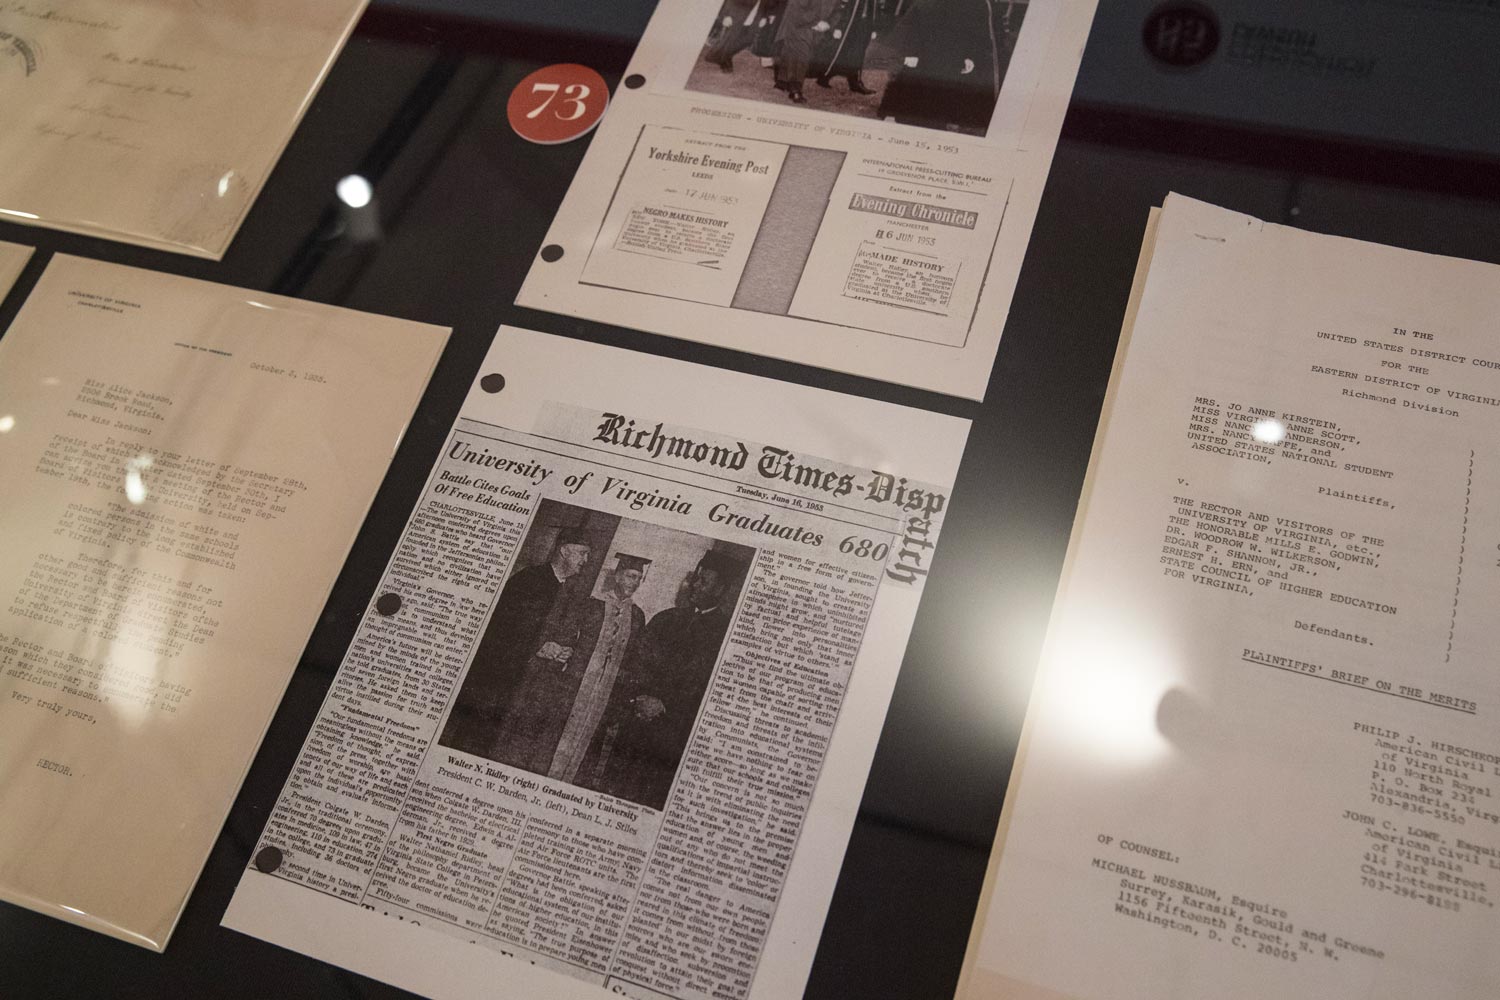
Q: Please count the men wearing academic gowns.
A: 3